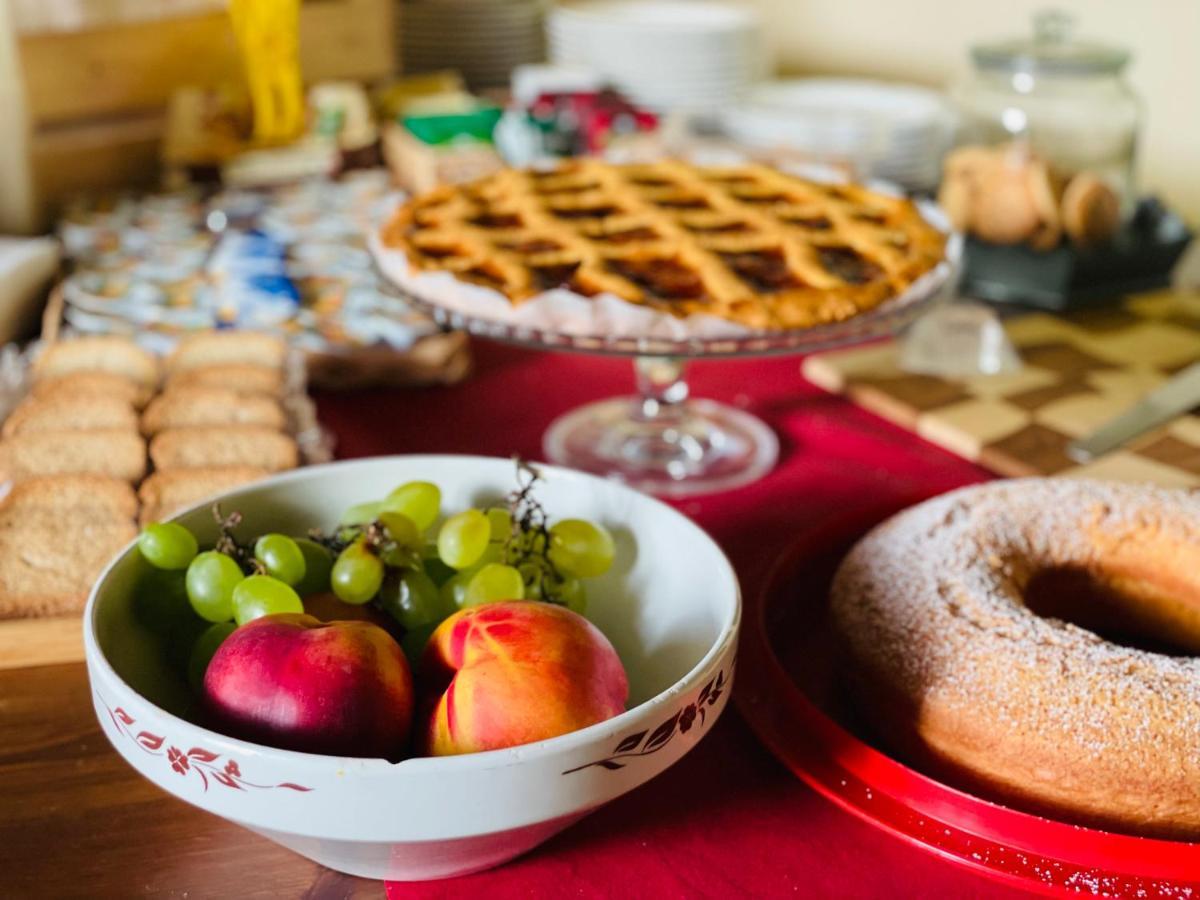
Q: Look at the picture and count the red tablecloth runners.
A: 1